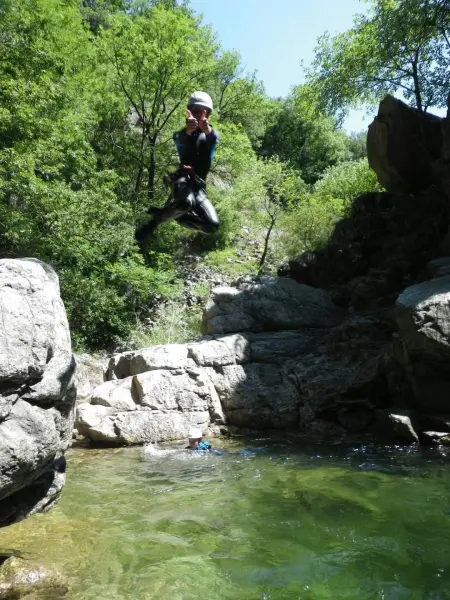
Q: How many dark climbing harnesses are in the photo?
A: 1